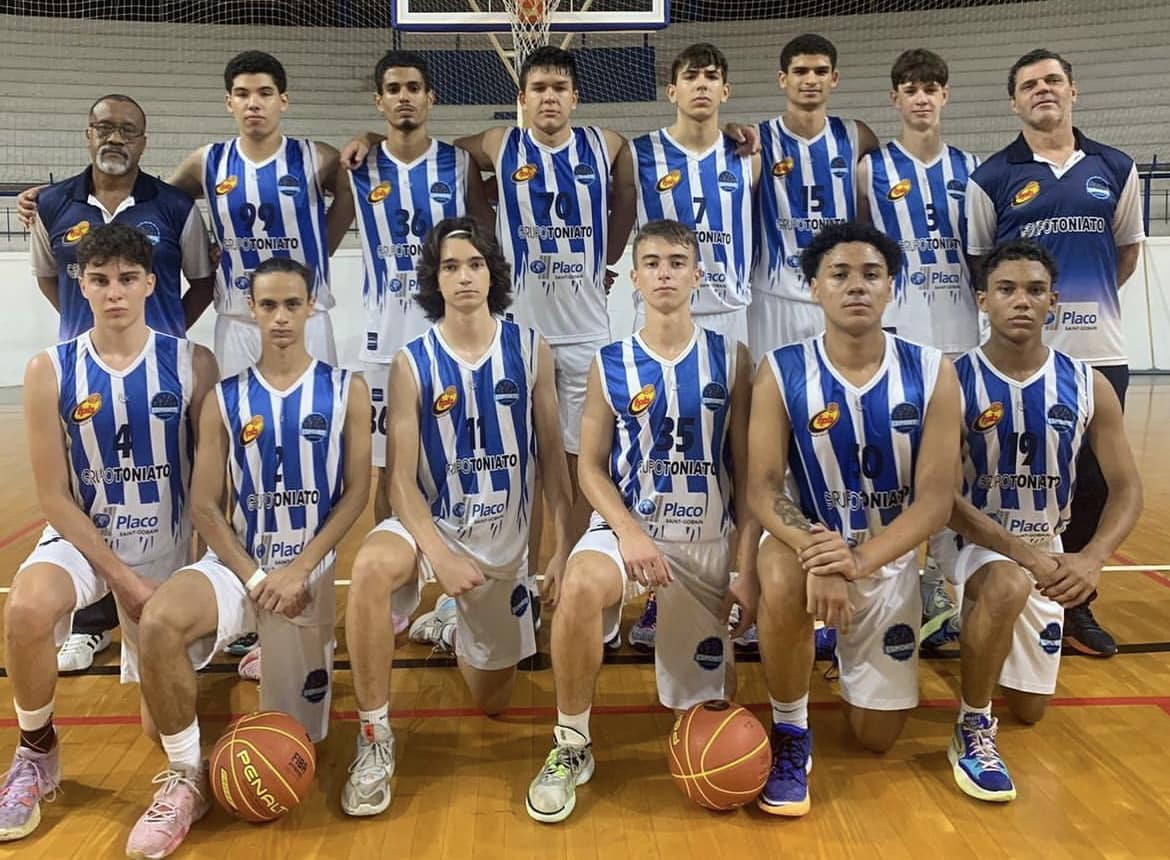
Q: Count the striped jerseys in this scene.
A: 12